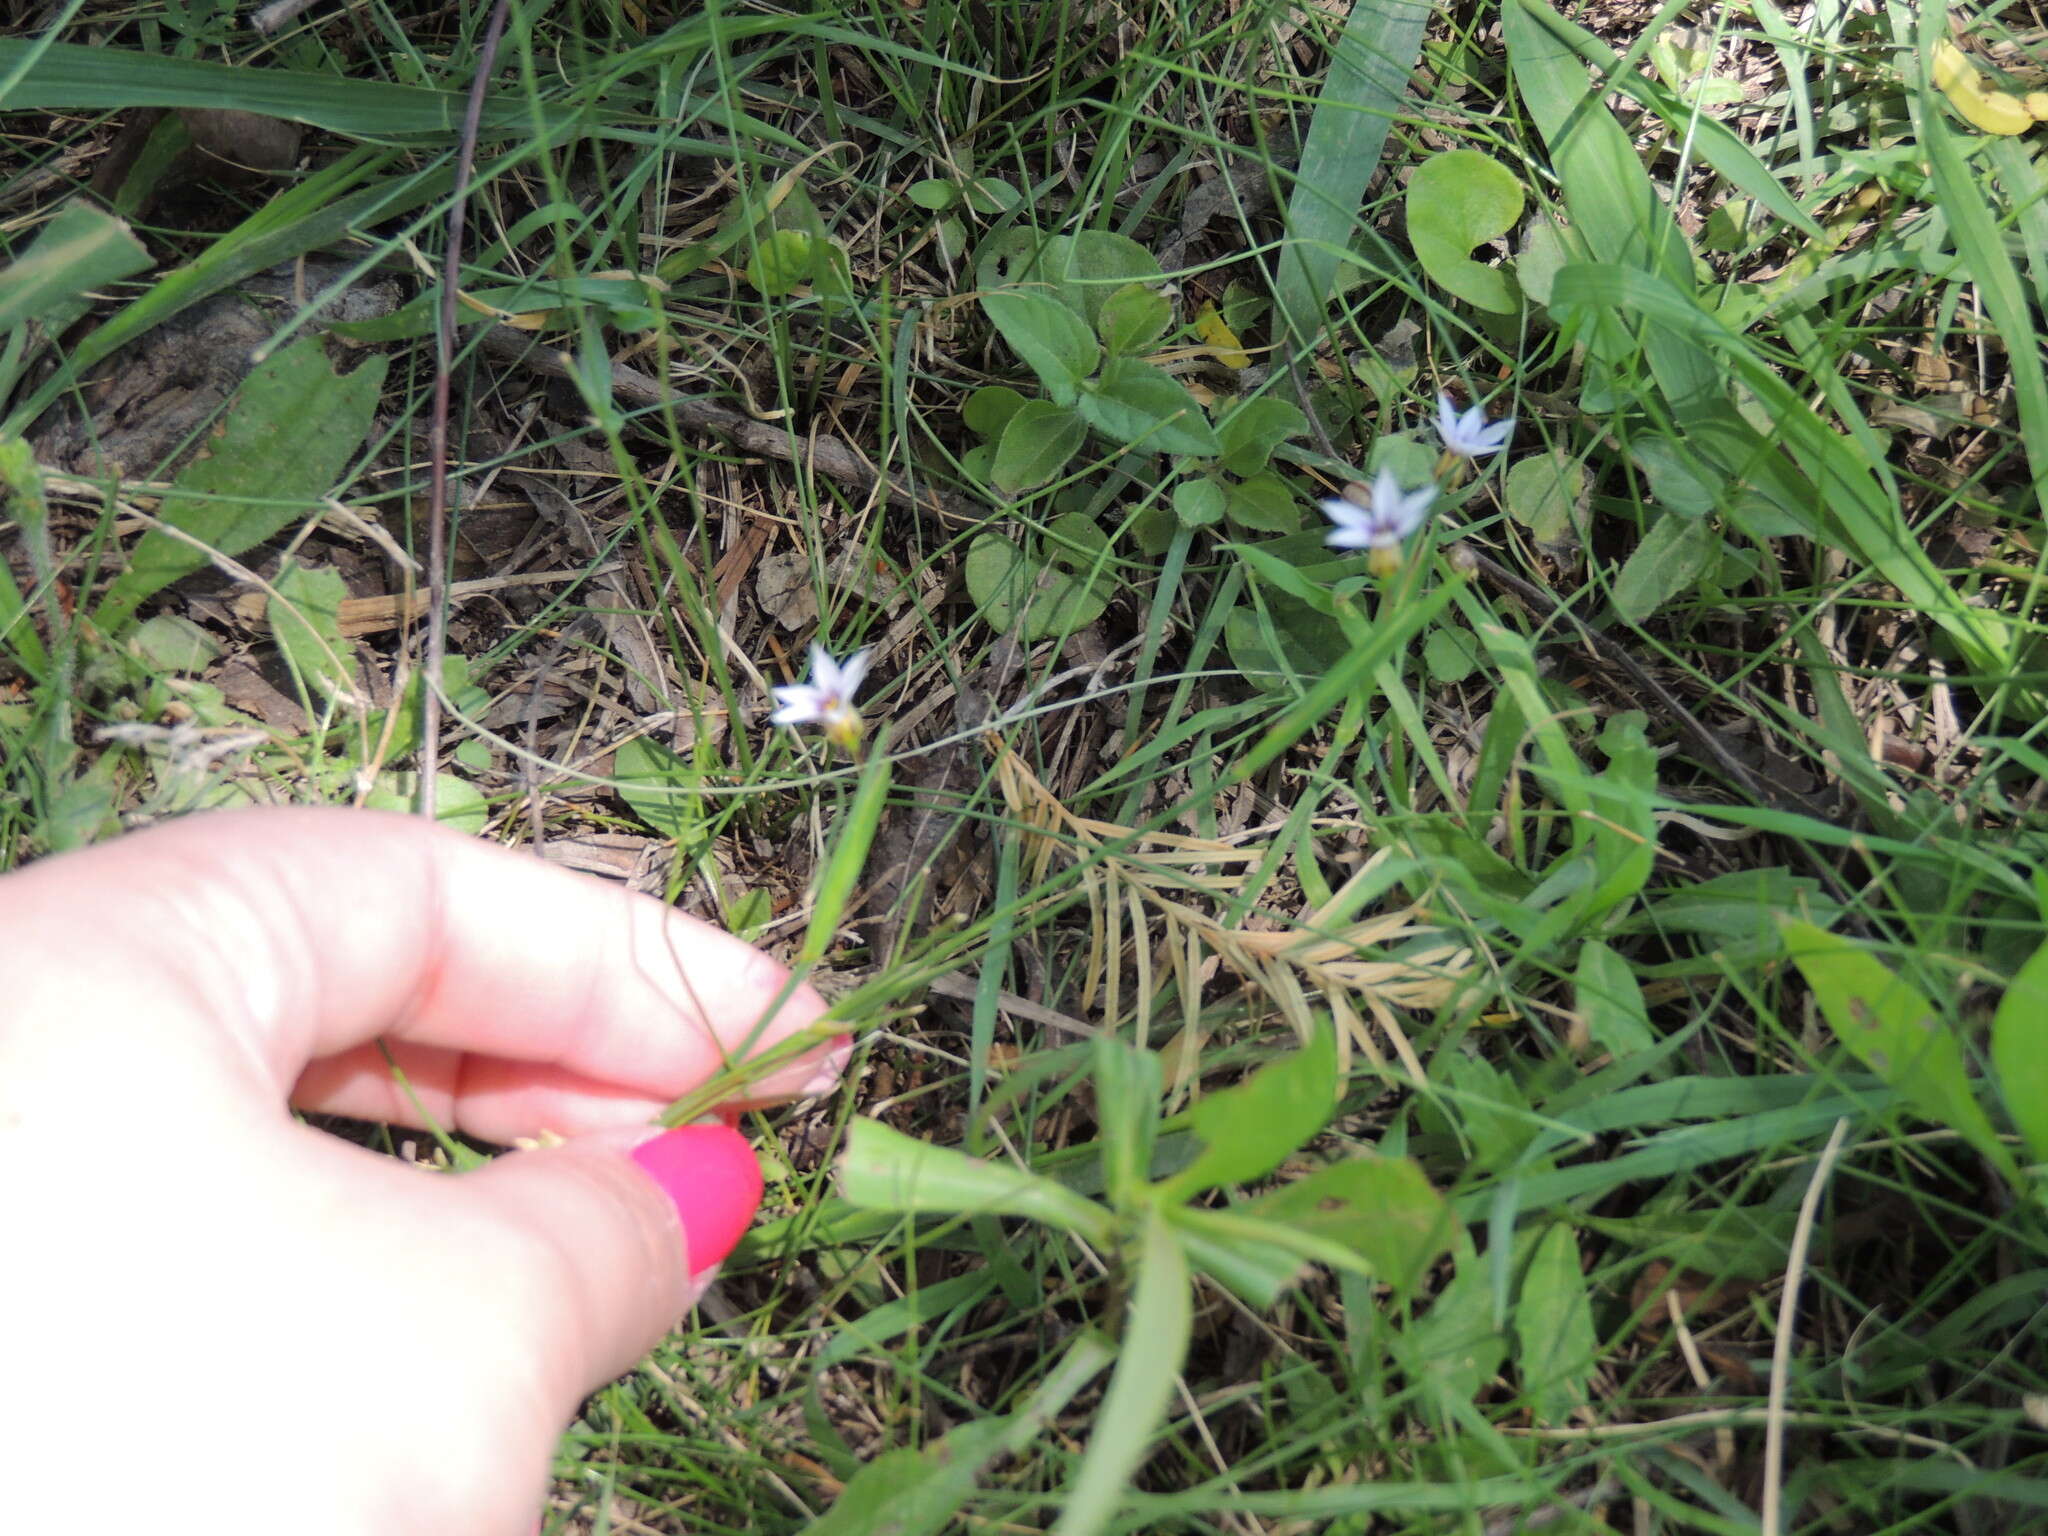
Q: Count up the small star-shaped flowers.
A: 3